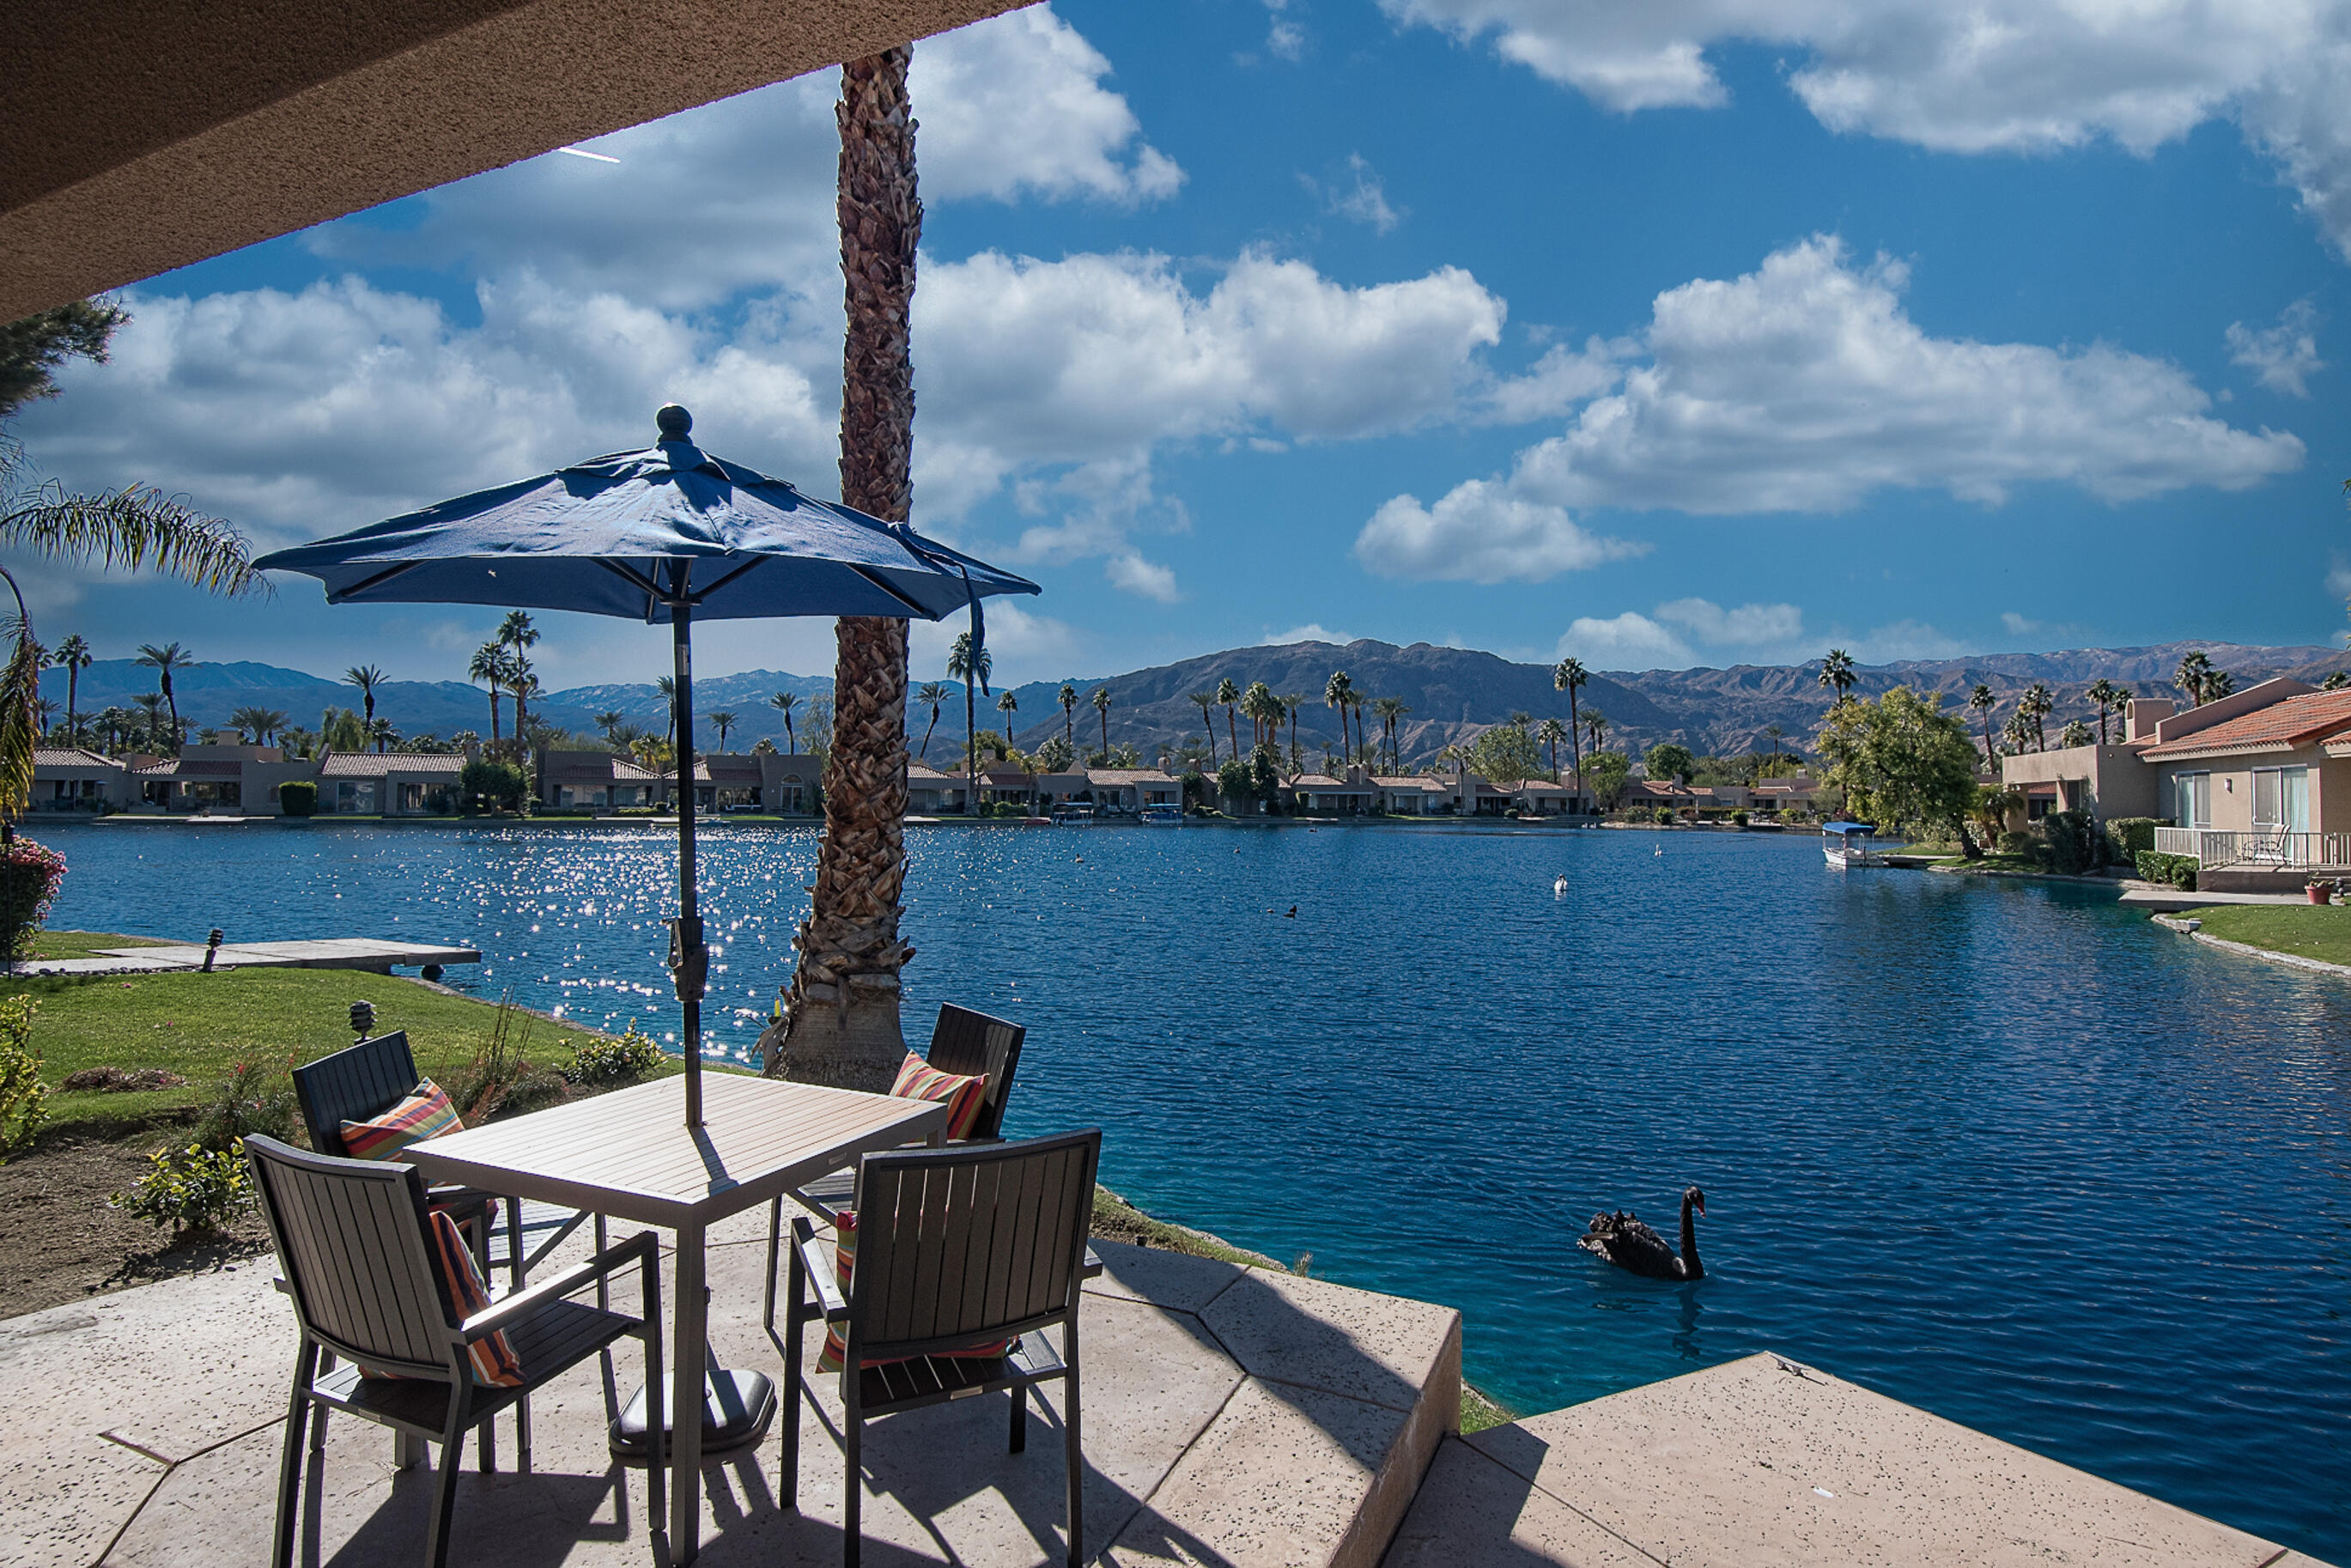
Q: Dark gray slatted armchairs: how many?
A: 4